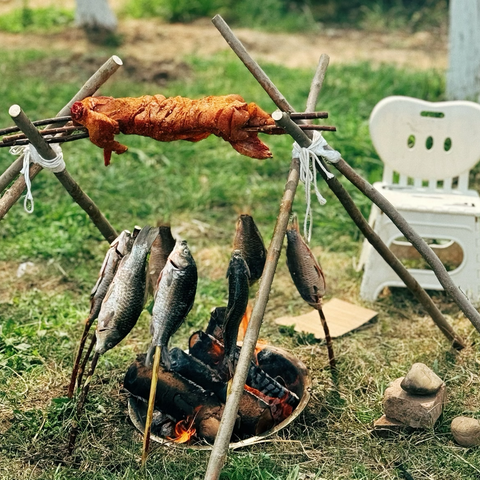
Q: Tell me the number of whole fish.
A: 7